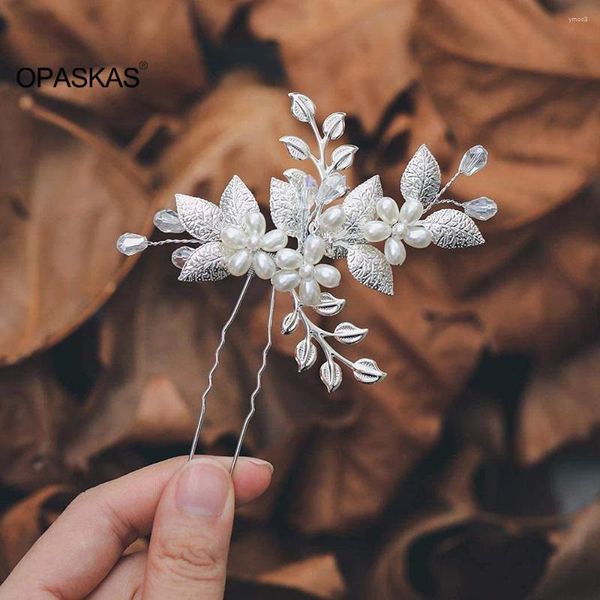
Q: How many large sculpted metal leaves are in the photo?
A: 8